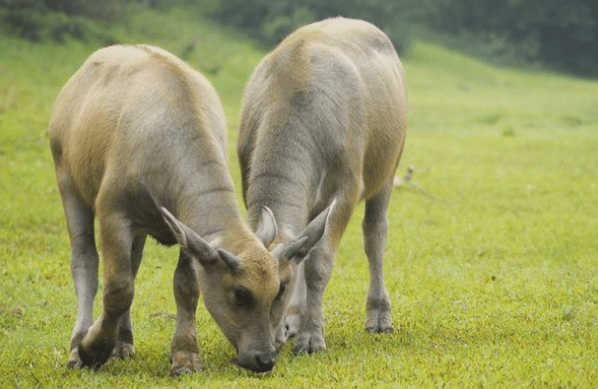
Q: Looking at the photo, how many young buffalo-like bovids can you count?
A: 2